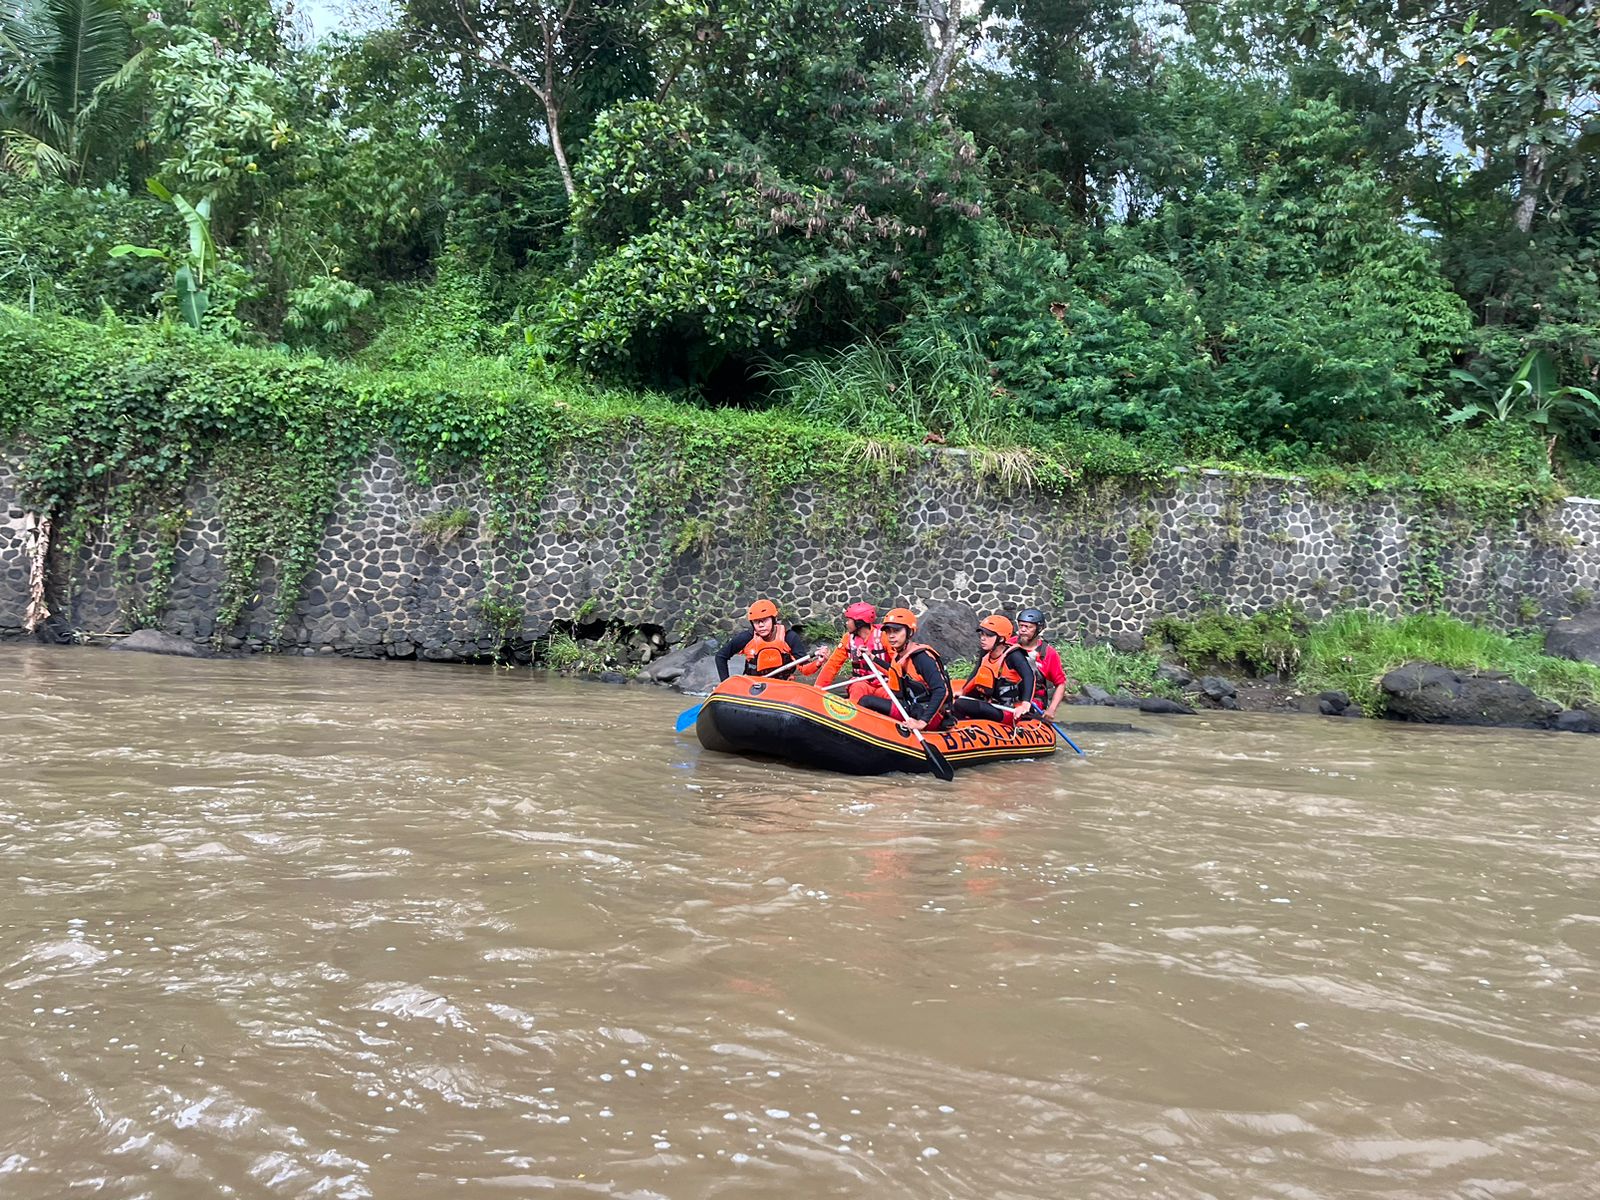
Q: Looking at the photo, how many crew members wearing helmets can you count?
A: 5